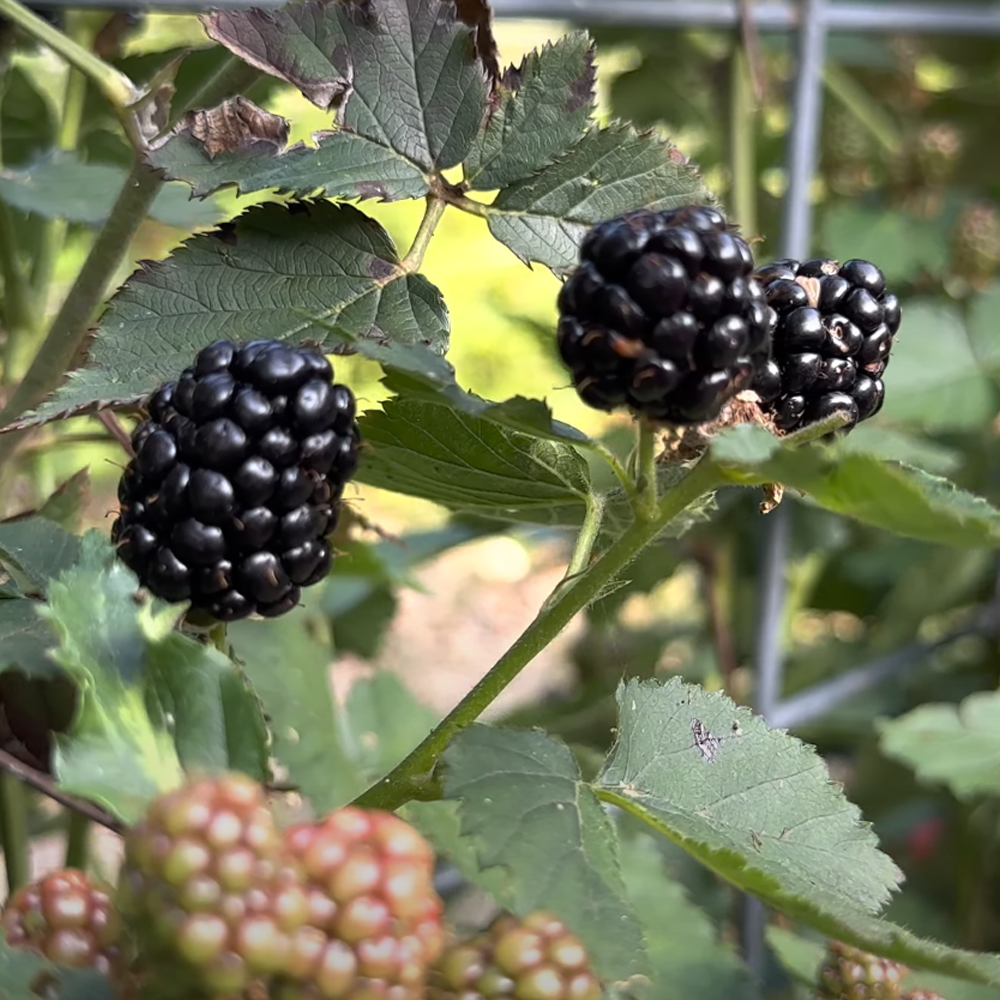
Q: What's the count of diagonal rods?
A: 1